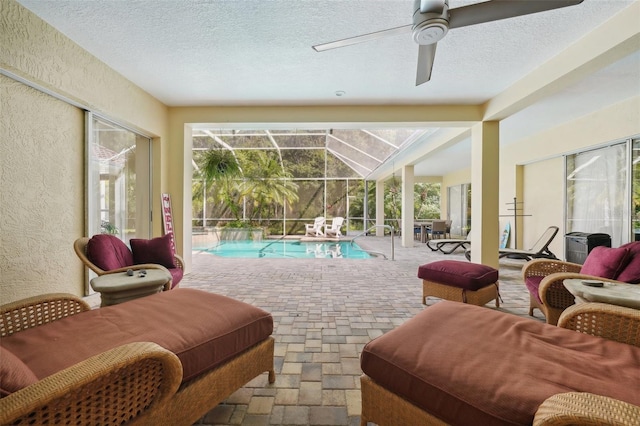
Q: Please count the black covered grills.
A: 1